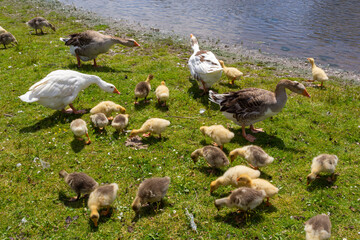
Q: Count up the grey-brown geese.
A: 2